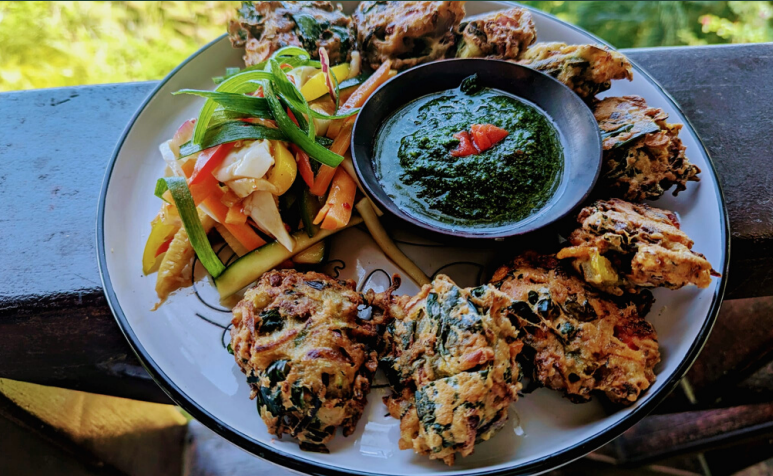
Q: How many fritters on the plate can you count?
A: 9